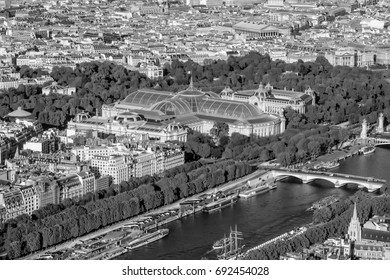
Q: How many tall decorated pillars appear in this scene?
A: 2